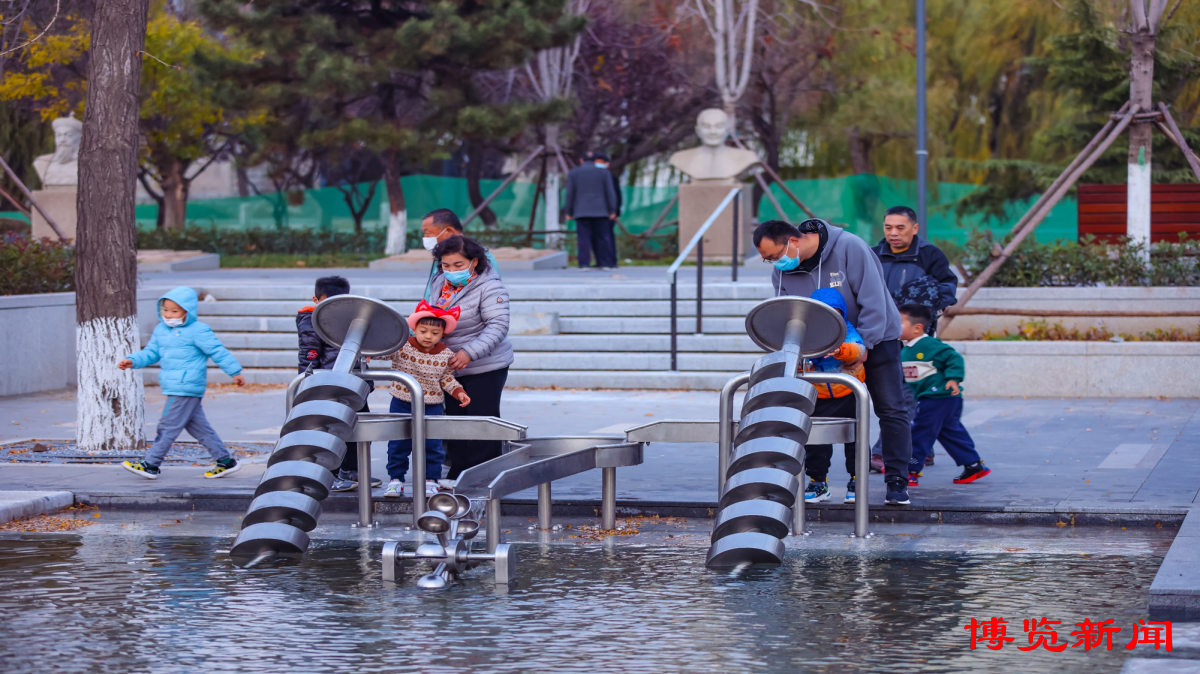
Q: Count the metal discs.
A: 2